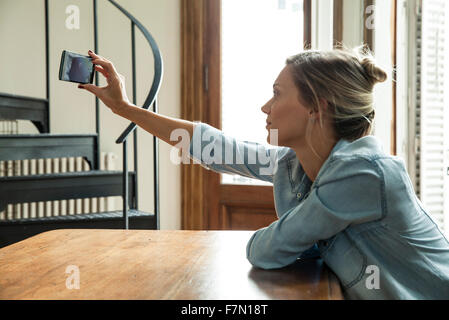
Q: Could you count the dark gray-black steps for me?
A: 4